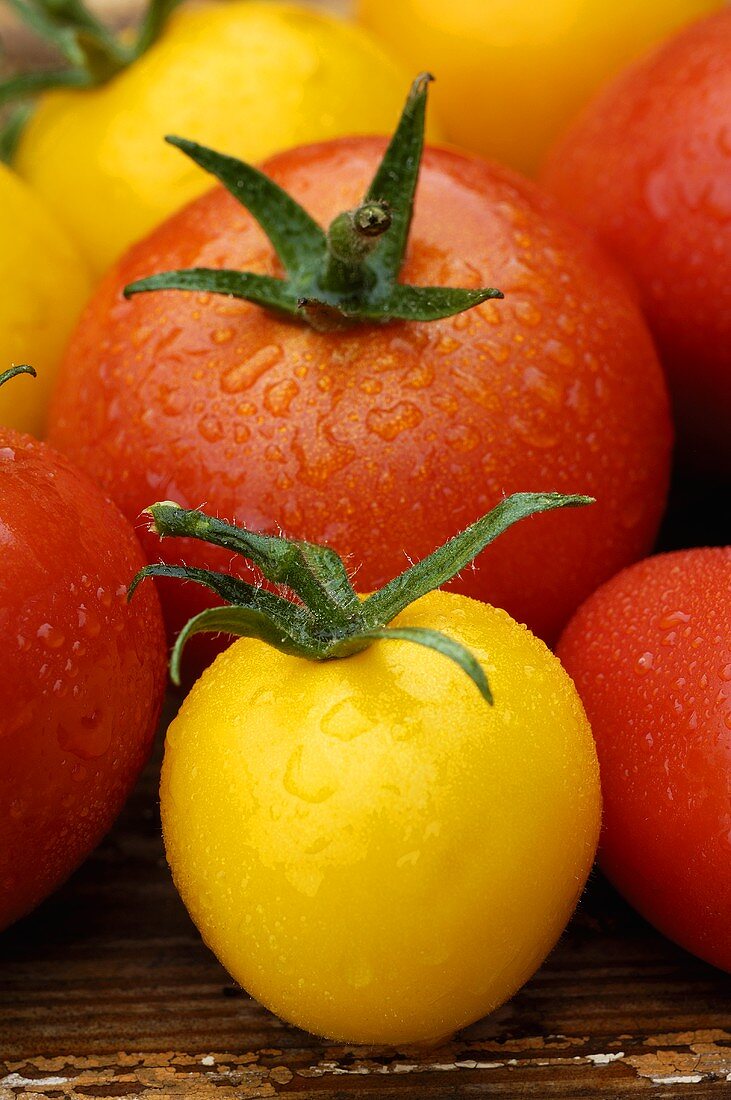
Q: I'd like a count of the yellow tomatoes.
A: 4